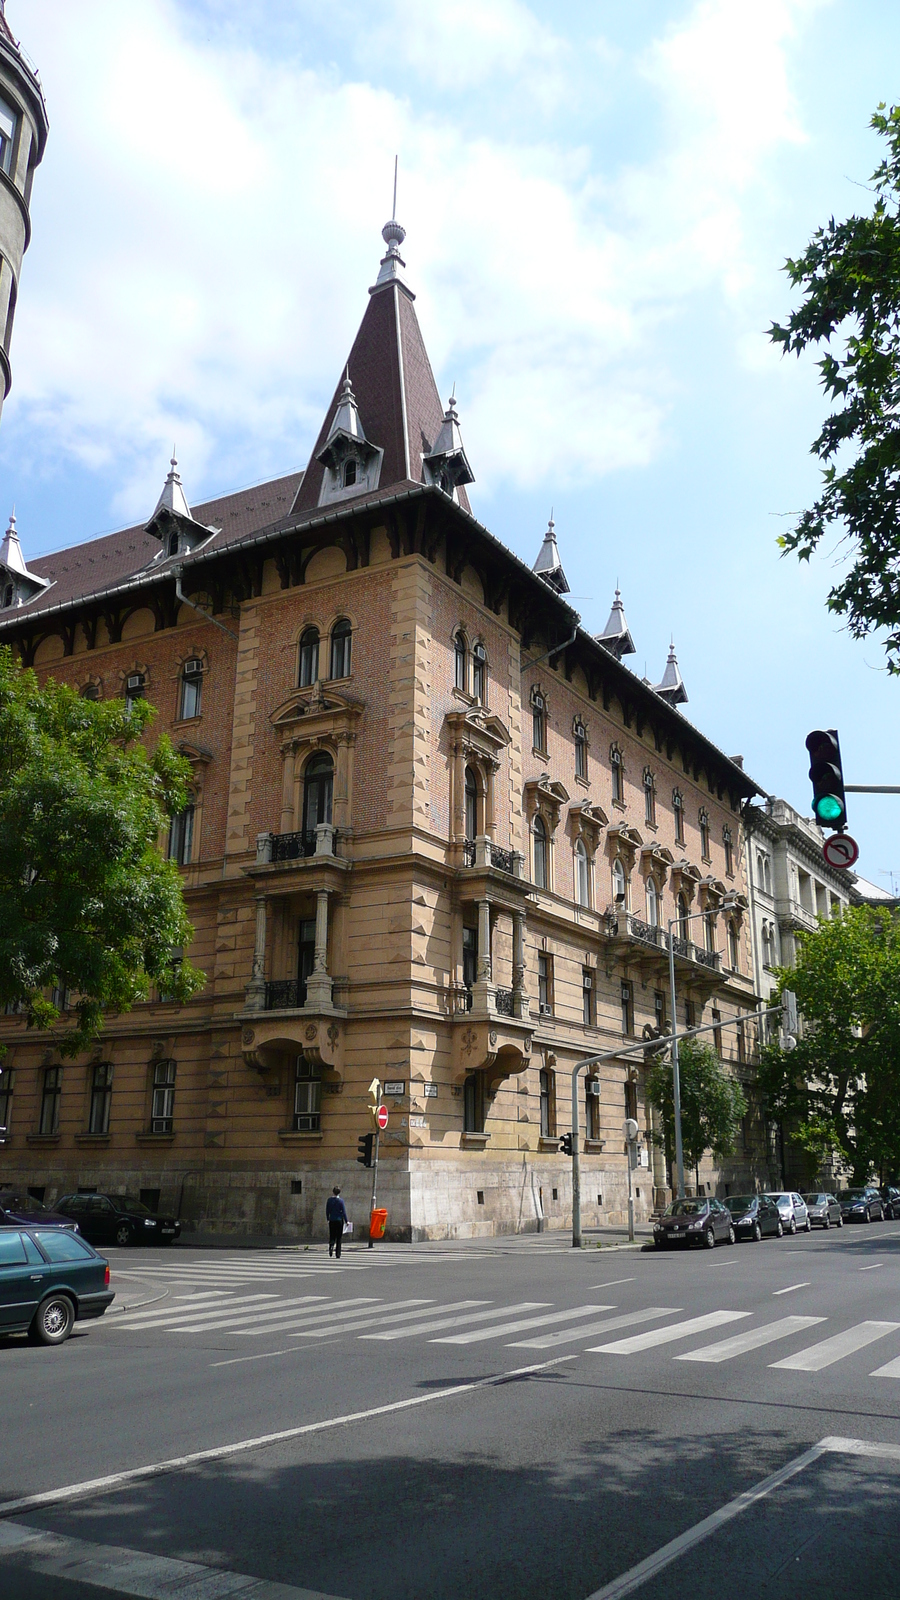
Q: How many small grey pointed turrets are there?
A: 7